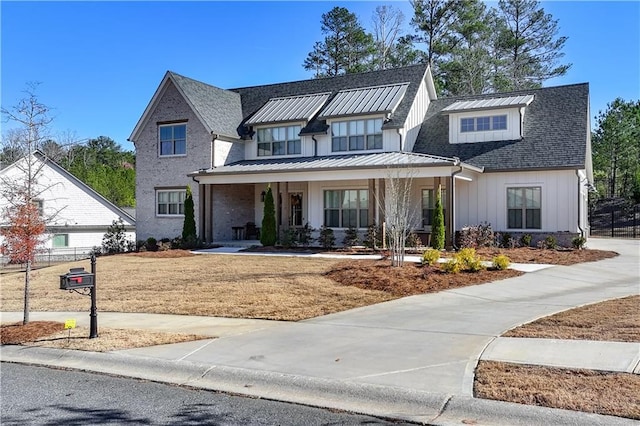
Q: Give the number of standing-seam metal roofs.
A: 4